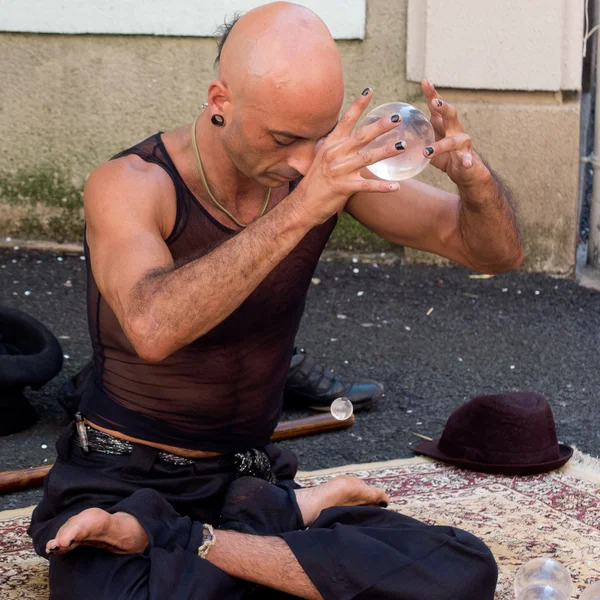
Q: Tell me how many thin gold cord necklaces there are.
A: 1